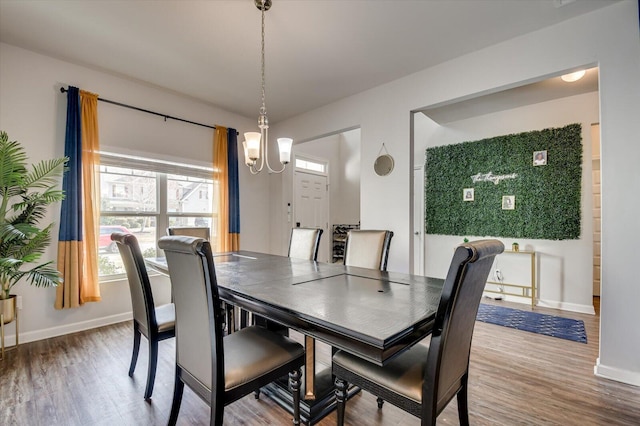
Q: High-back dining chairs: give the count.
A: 6